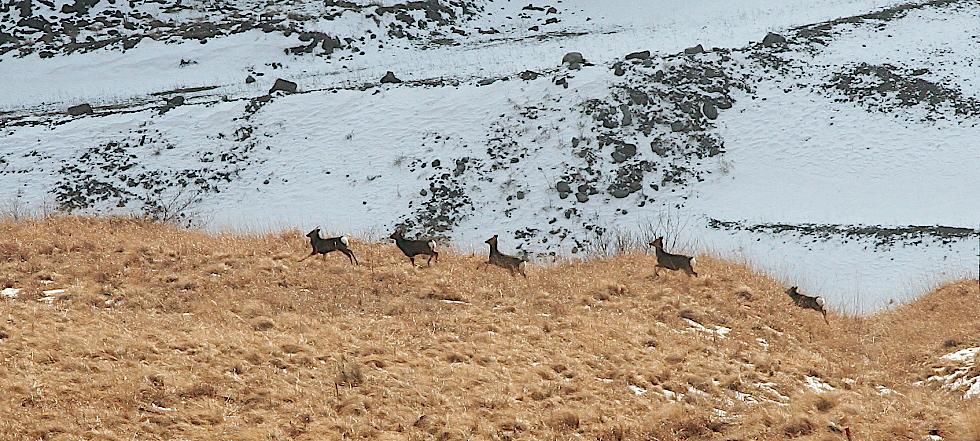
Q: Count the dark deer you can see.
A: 5